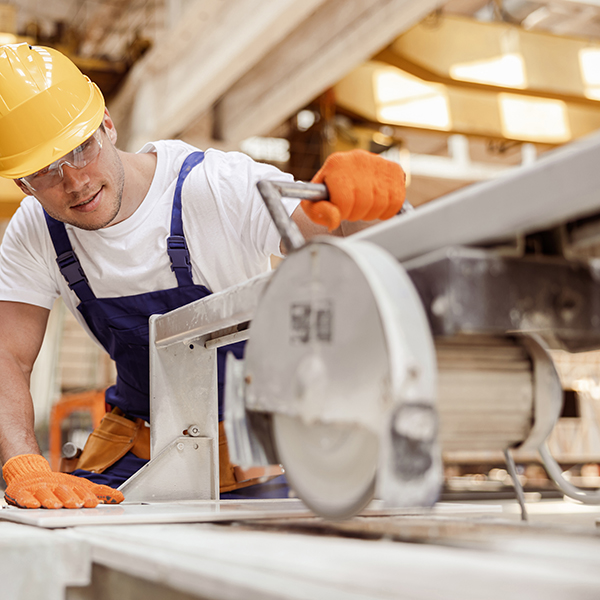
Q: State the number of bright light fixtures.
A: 4